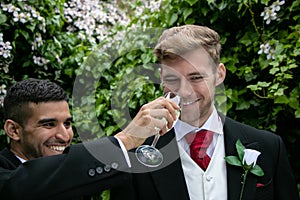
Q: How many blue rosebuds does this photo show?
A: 0